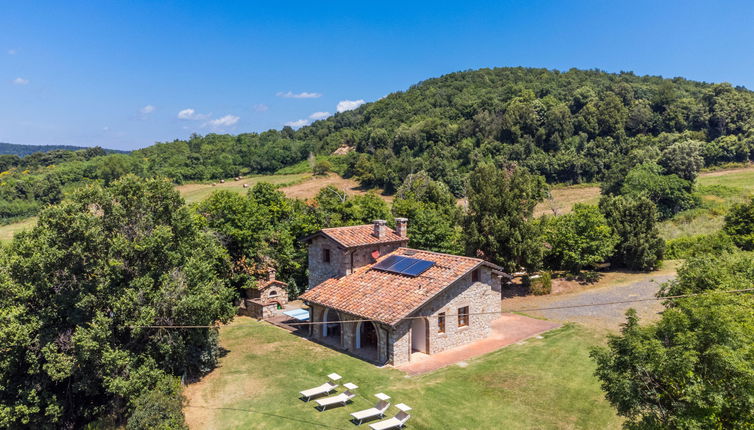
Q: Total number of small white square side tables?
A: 4